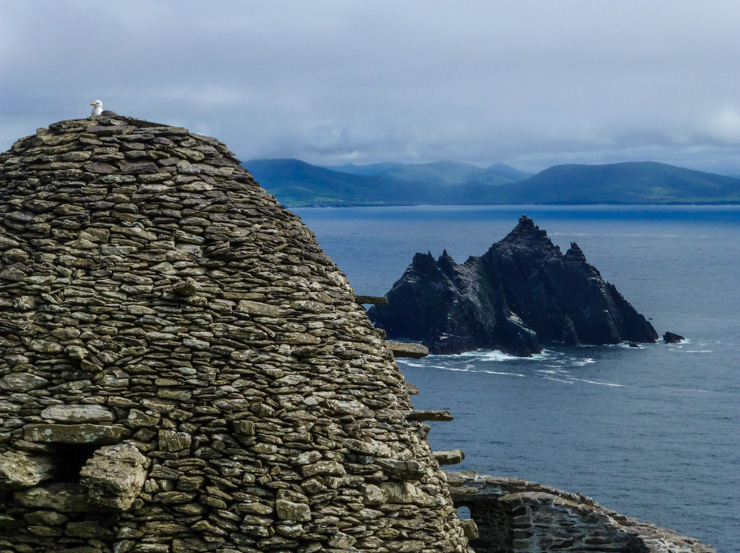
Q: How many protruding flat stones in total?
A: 4